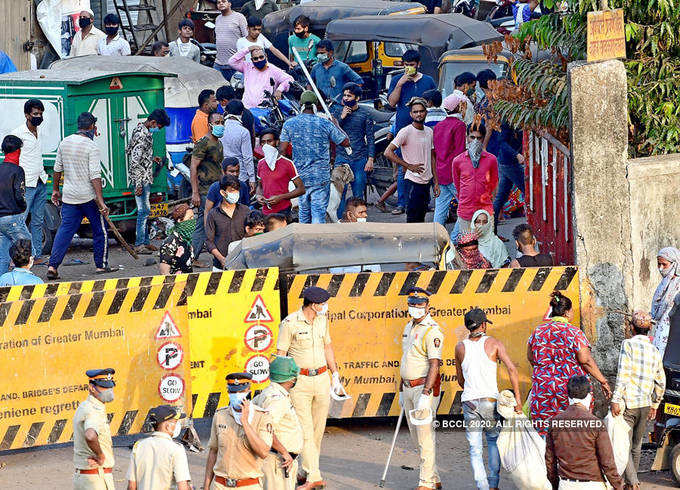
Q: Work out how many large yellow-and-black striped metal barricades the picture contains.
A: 3